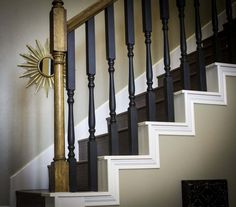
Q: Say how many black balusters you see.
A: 10